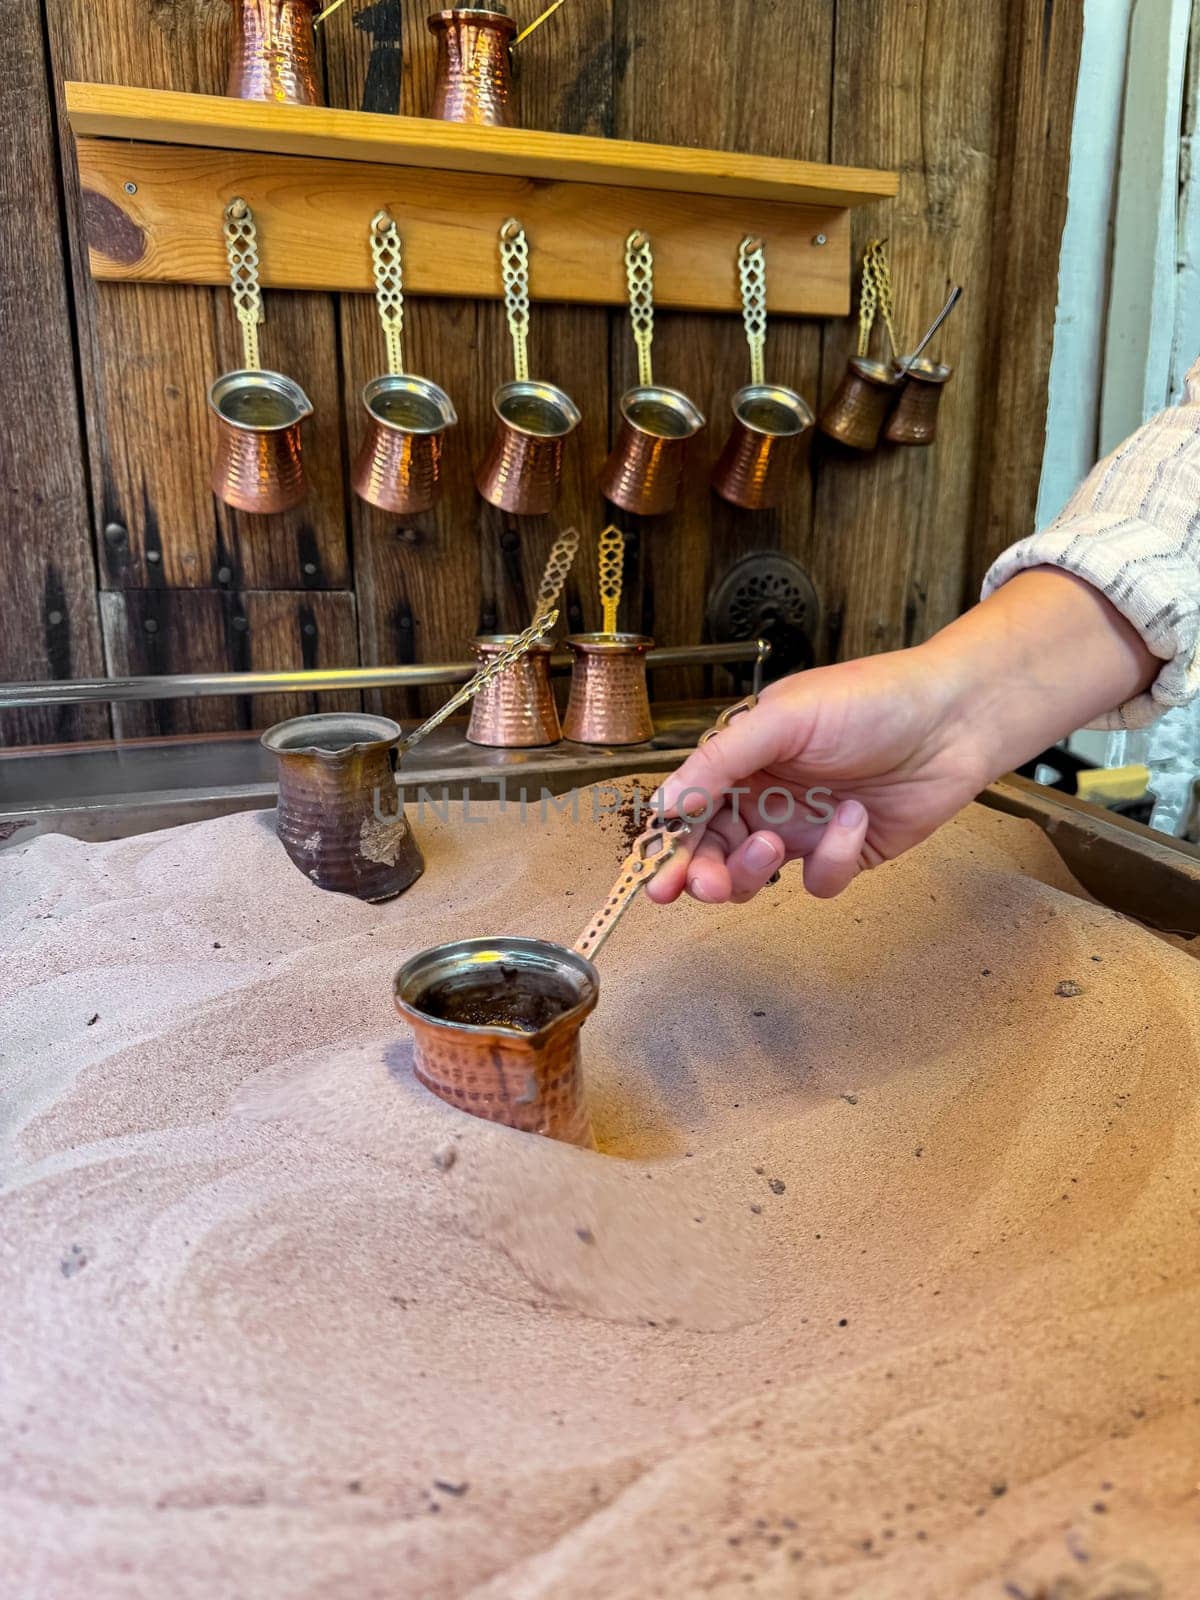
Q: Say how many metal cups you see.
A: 13